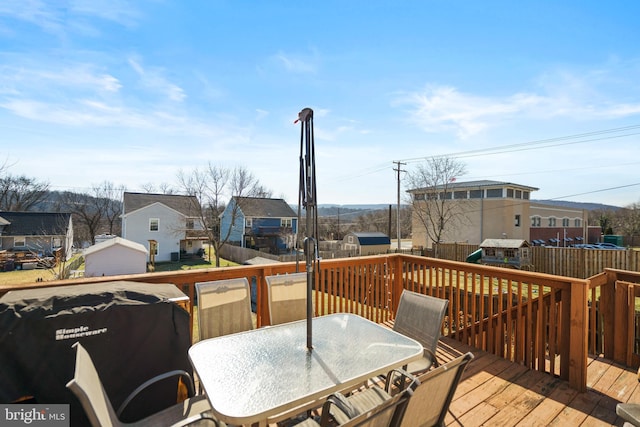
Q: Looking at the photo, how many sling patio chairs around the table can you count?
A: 6